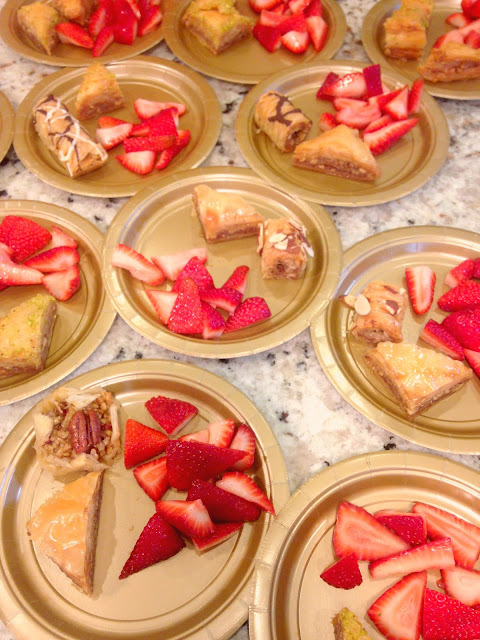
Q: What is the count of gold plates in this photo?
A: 11